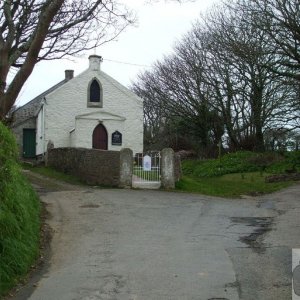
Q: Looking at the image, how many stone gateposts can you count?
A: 2